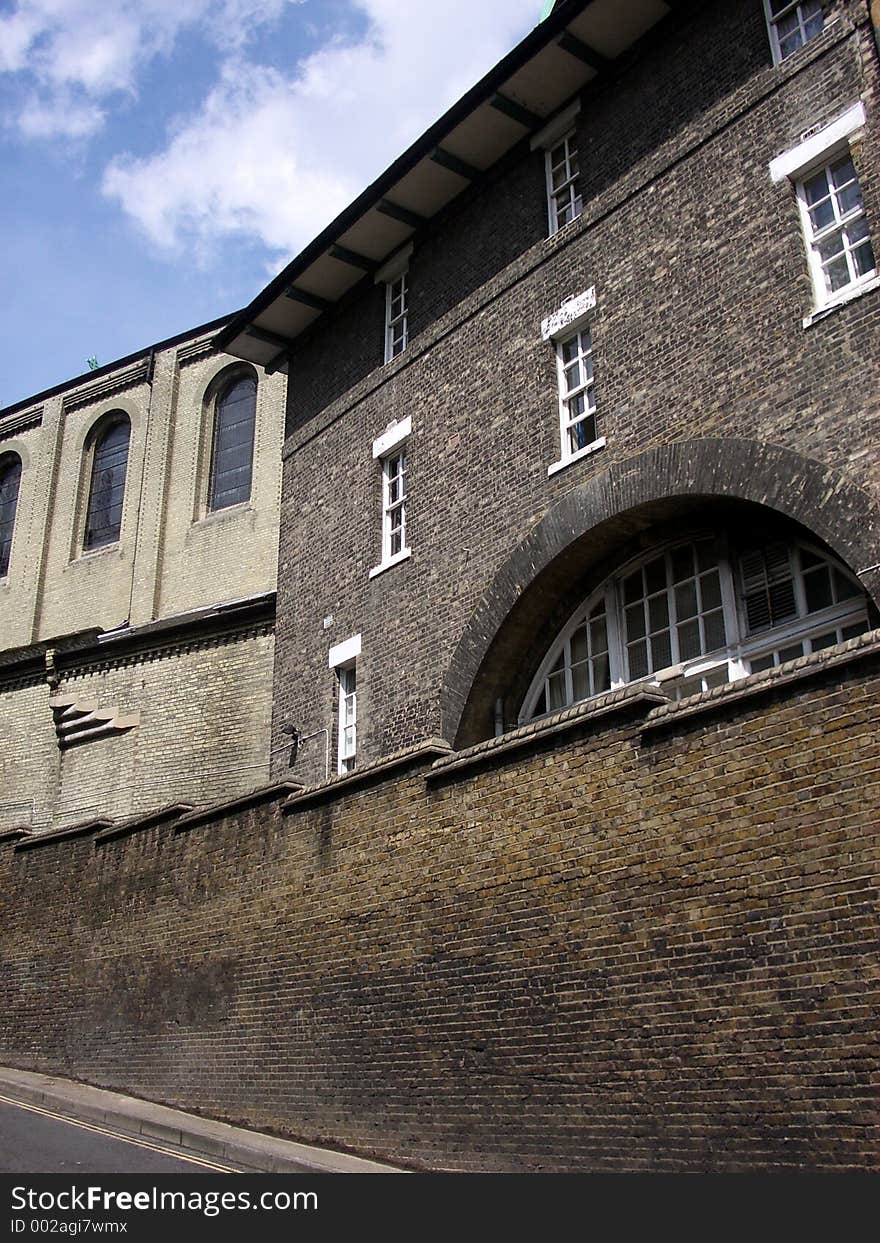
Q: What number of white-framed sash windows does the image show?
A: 7